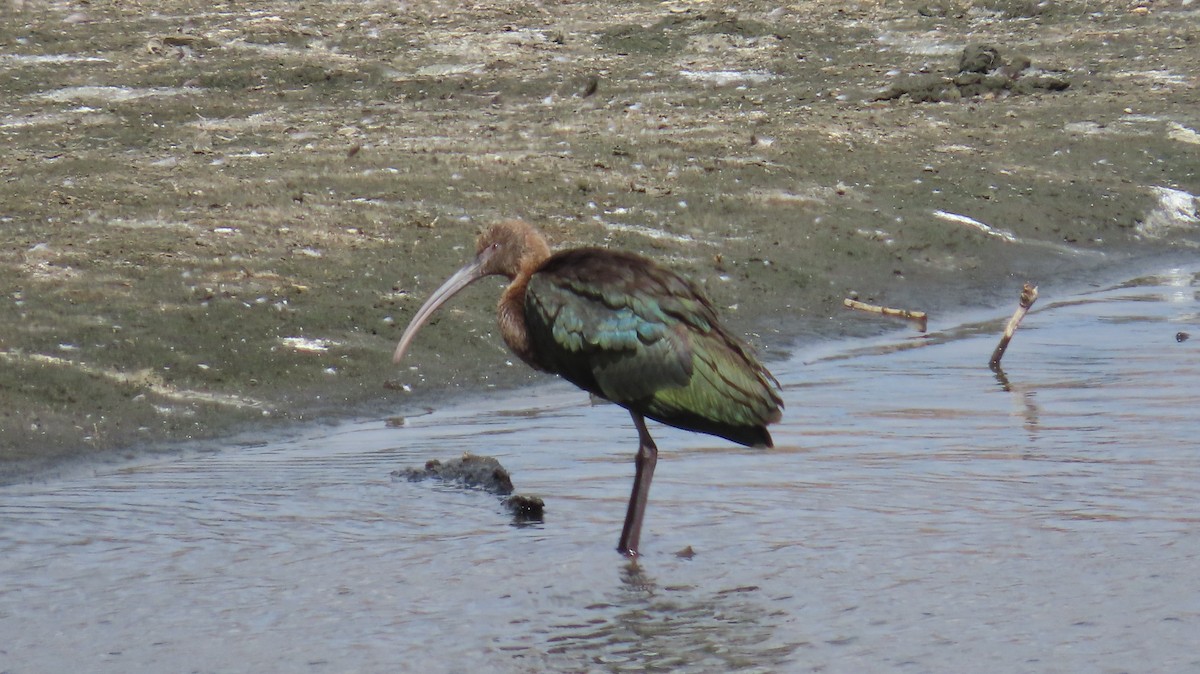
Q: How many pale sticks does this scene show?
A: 2